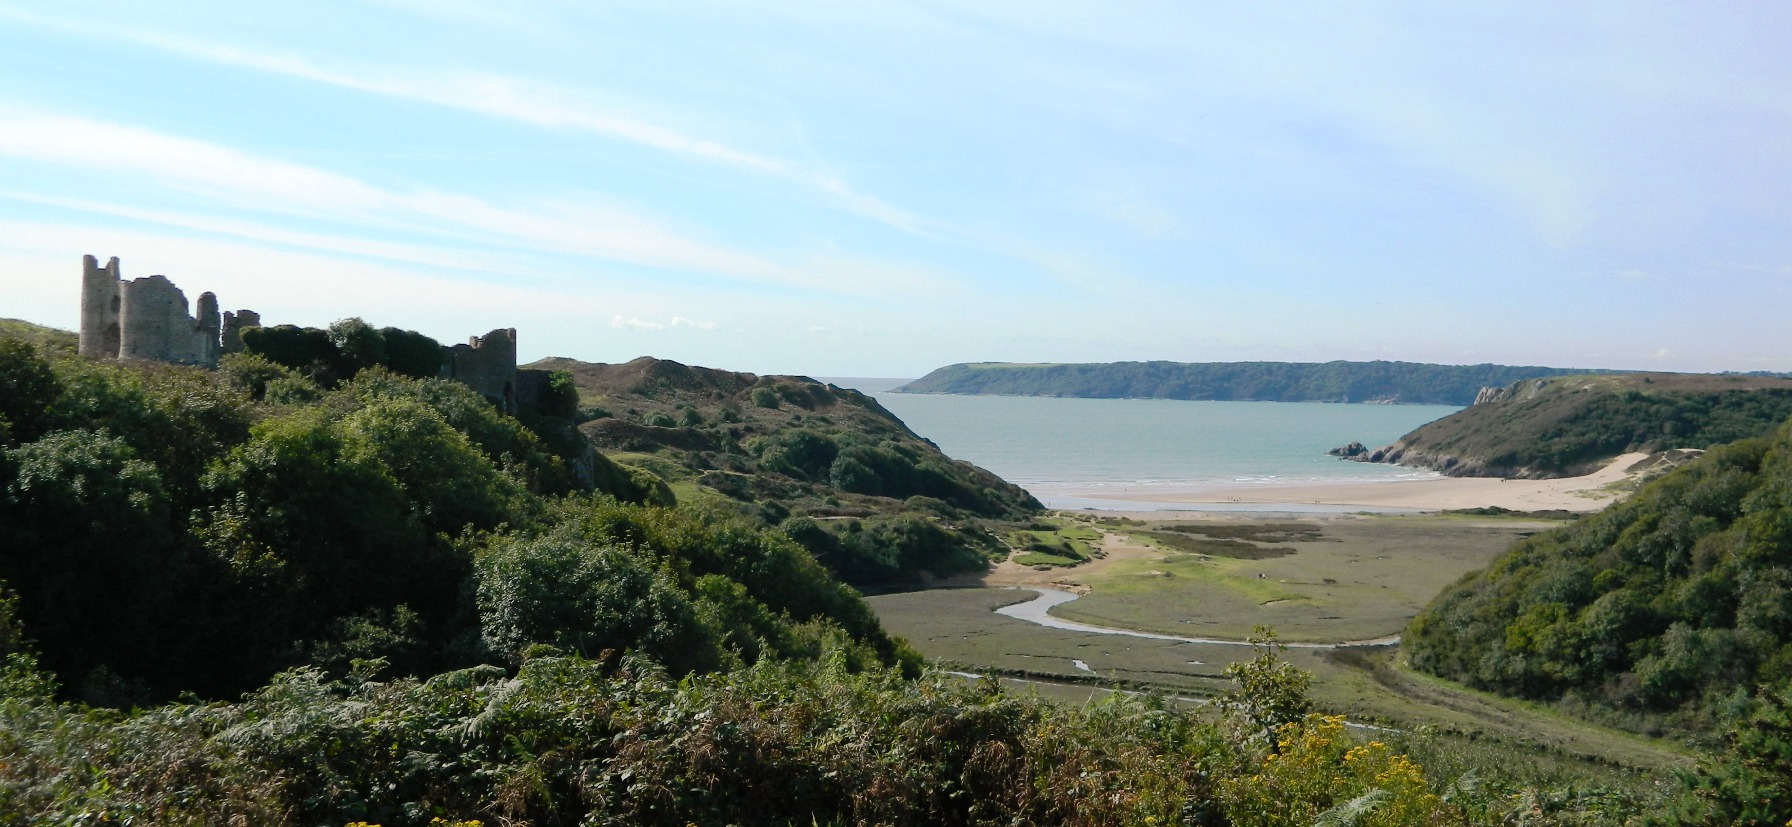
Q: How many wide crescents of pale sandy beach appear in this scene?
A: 1